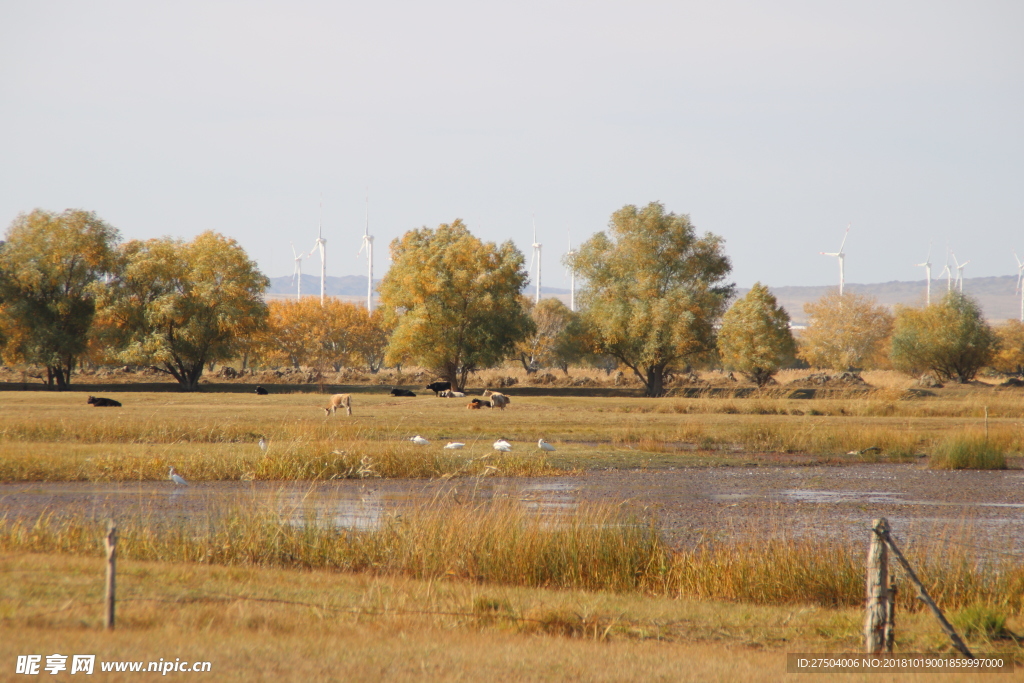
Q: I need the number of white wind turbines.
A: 10